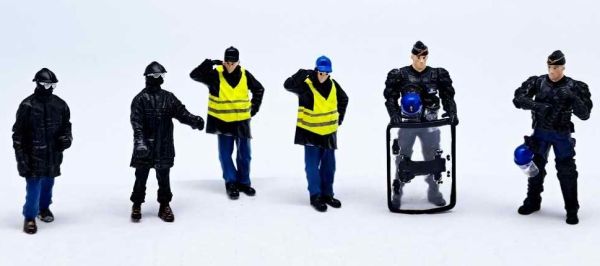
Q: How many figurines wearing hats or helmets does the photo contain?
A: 6